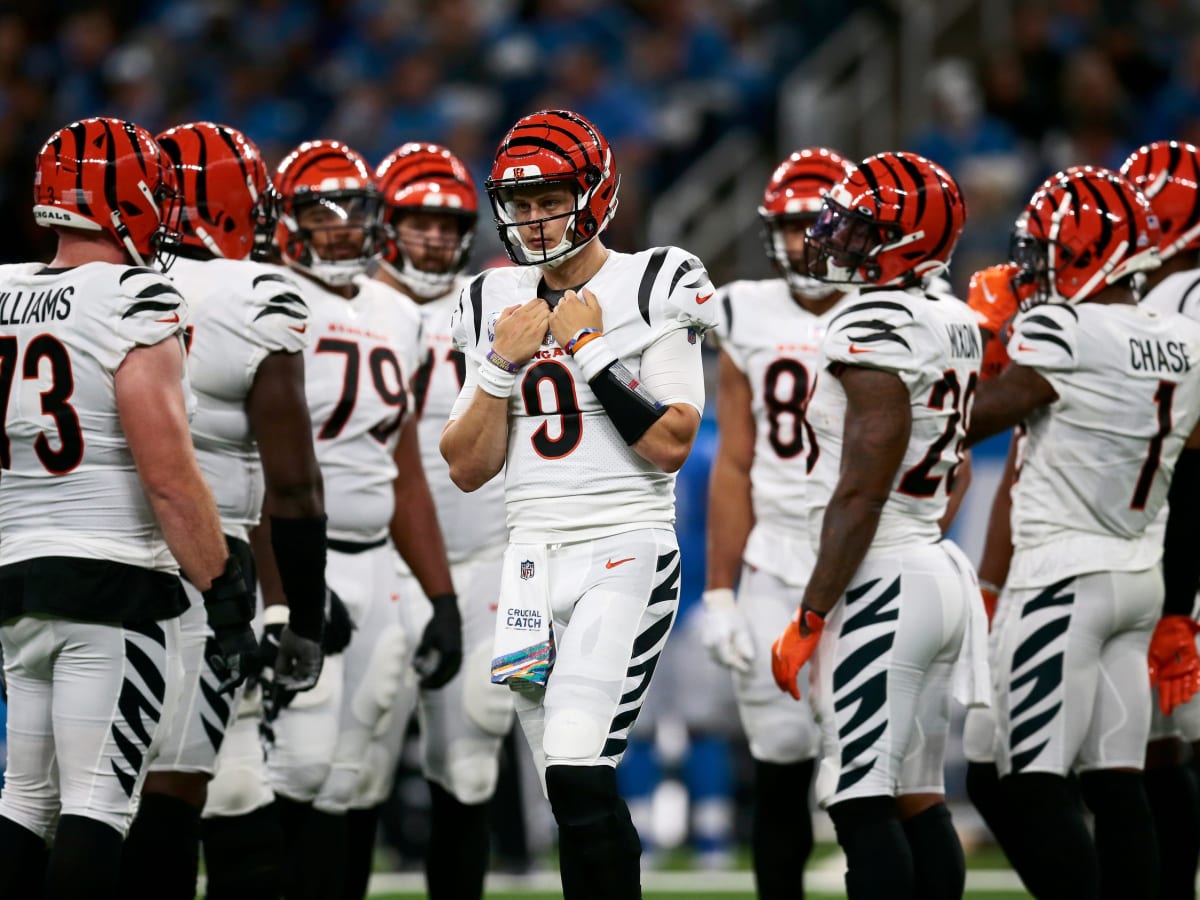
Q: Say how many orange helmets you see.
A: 9